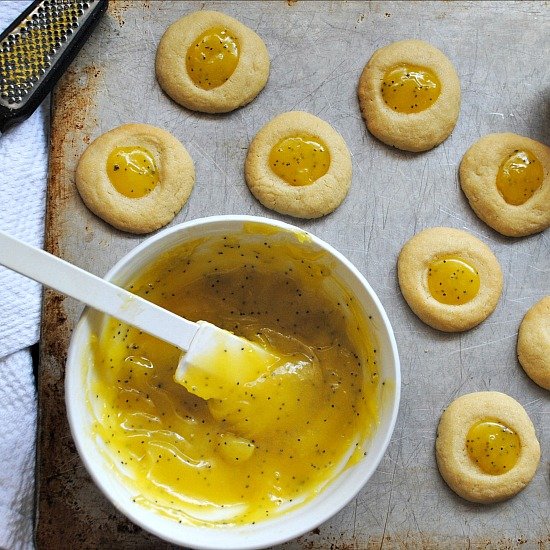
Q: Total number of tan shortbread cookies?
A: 8